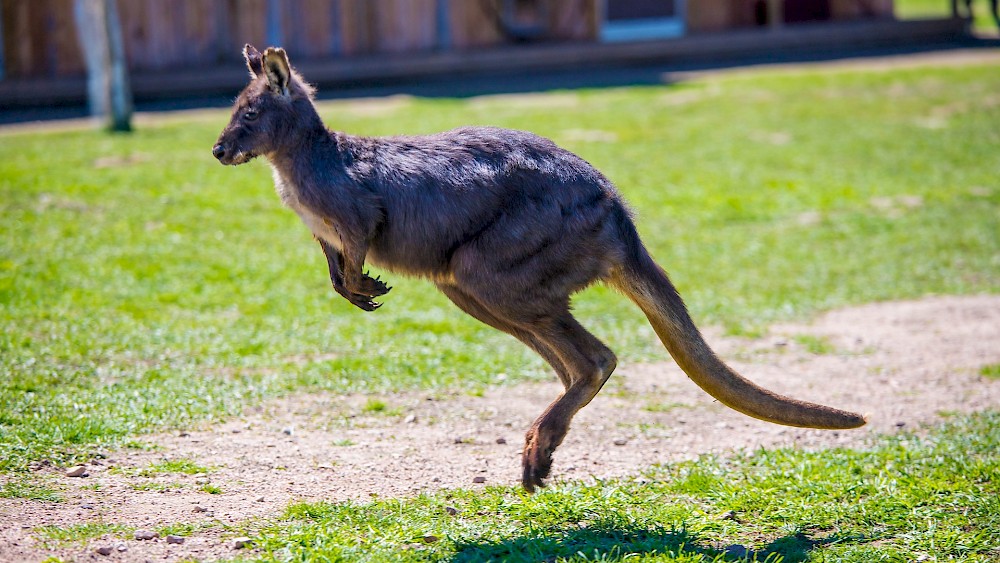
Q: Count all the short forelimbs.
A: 2